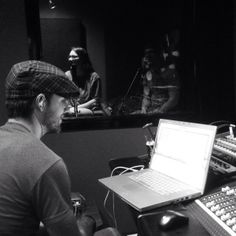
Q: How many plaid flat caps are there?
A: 1